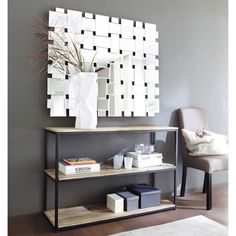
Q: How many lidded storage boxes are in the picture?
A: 3